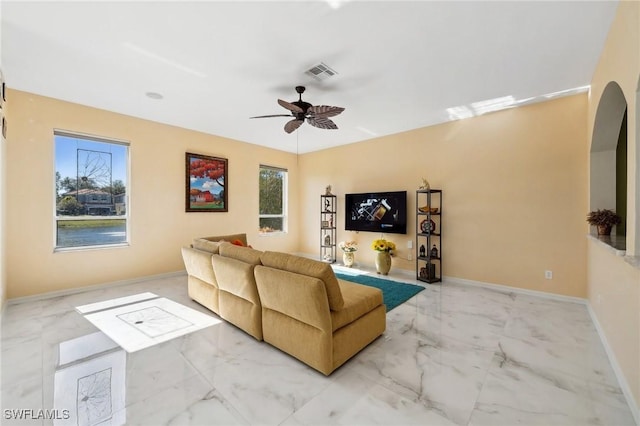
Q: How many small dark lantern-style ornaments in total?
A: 2